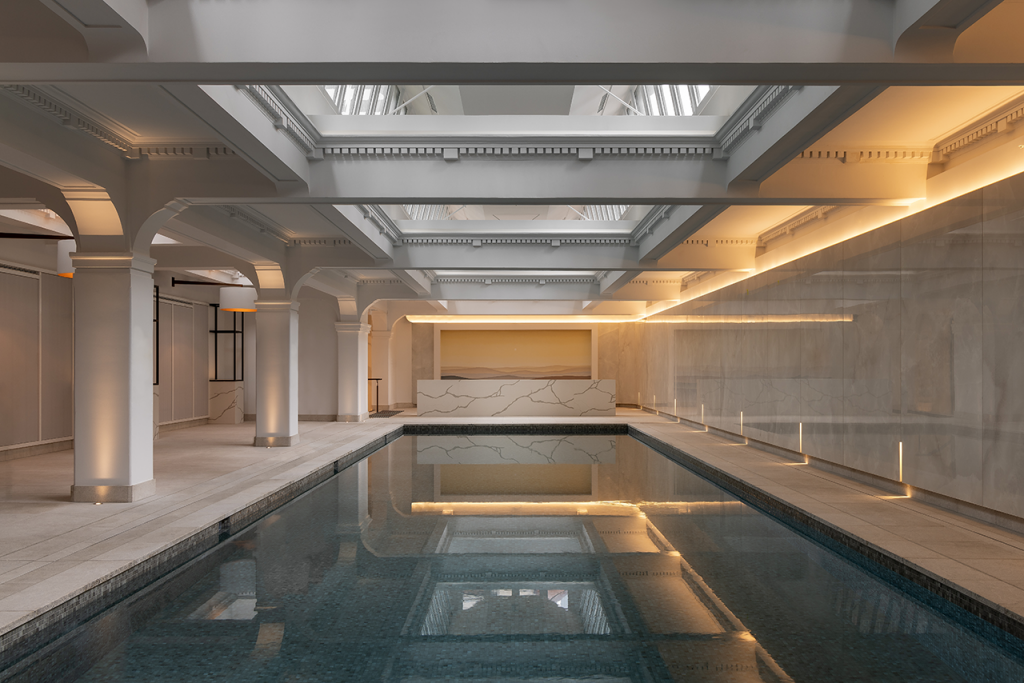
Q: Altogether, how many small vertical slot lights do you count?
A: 7